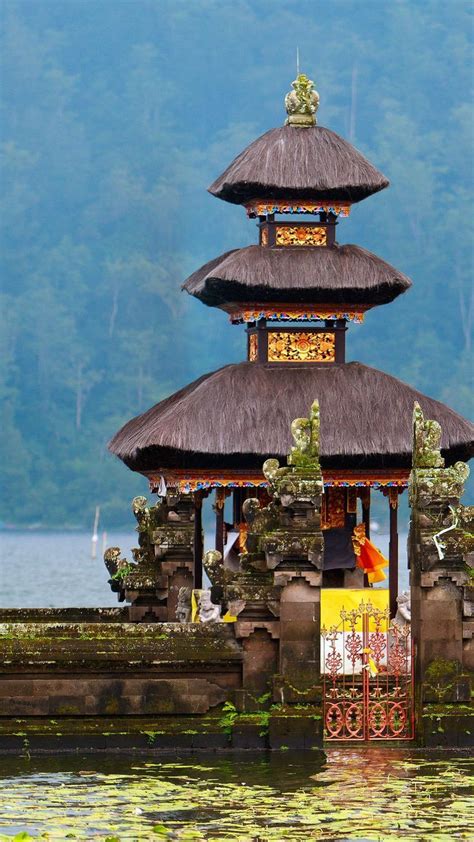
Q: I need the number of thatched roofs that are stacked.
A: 3